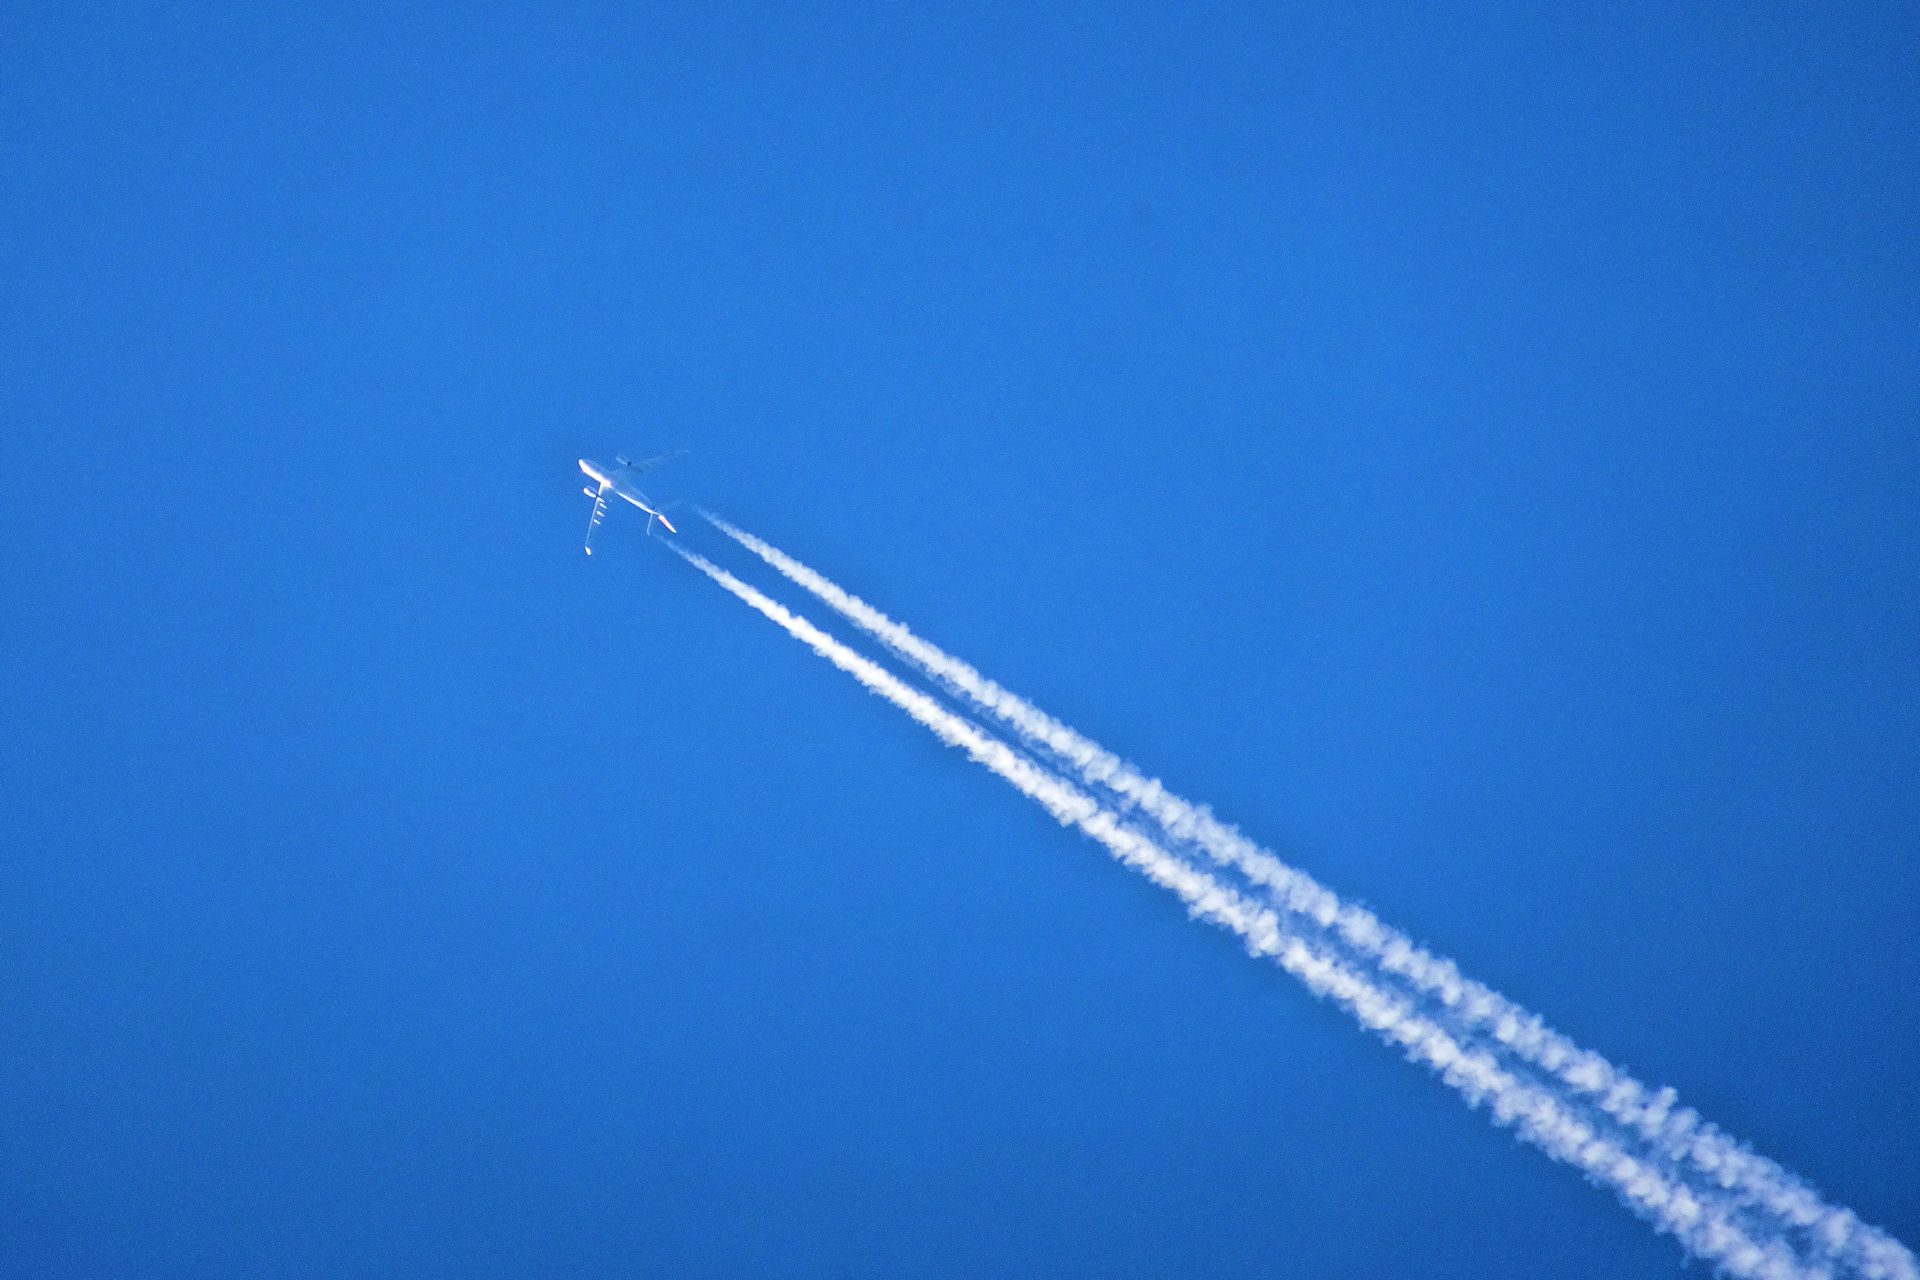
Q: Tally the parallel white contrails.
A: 2